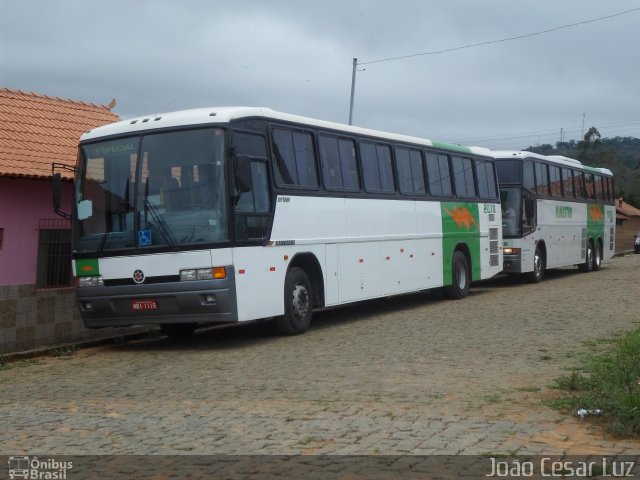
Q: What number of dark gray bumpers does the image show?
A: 2